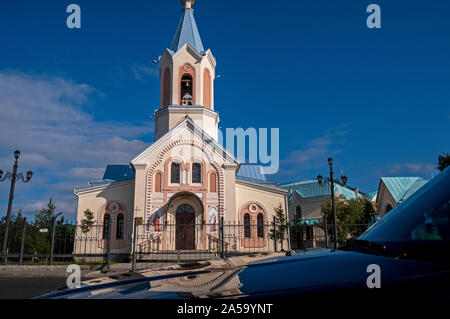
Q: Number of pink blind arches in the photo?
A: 4